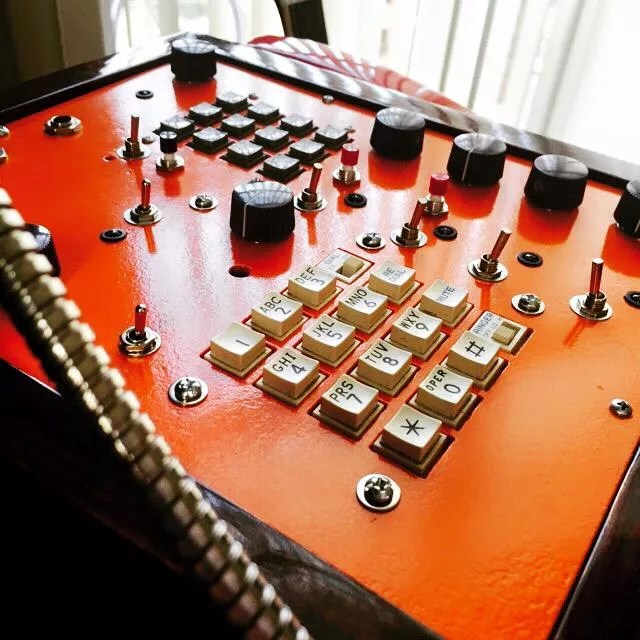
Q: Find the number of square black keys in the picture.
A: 12